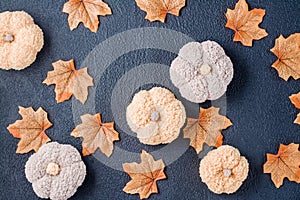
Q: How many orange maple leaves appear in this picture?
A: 11